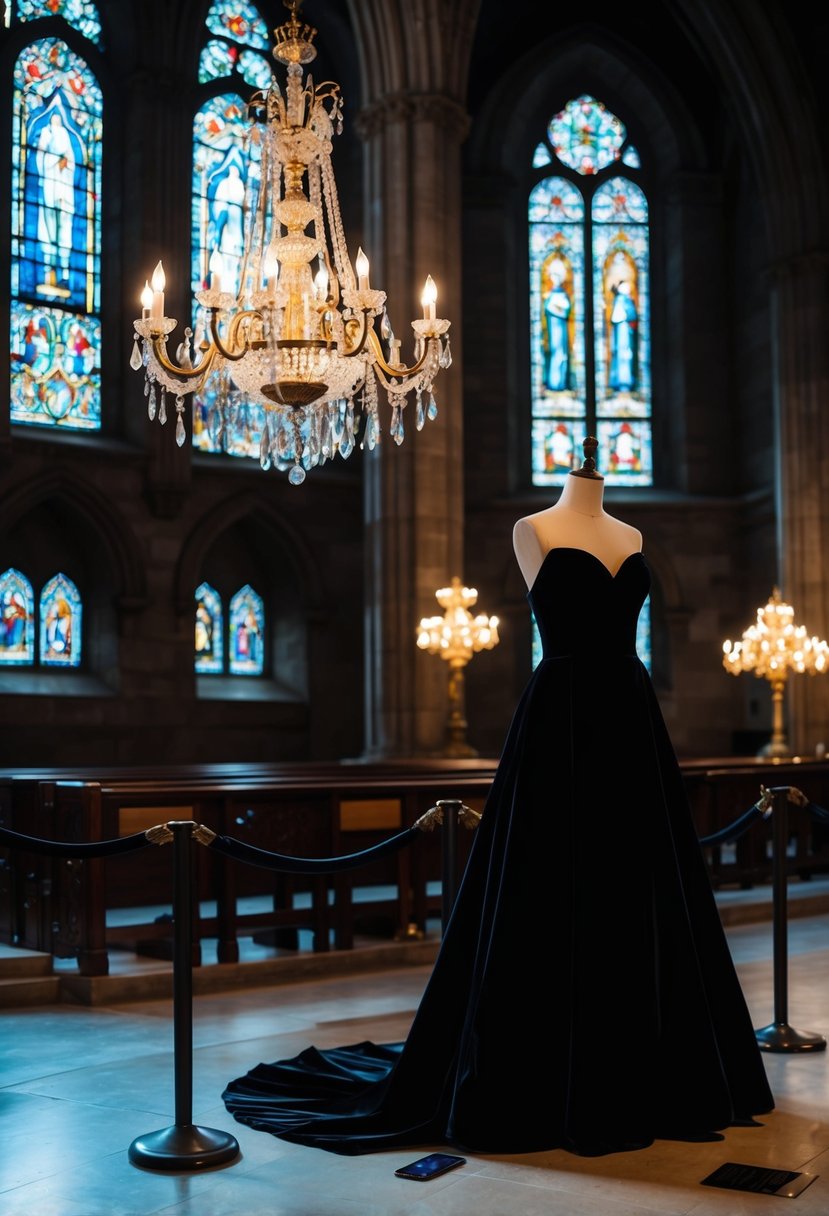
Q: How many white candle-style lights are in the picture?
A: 7